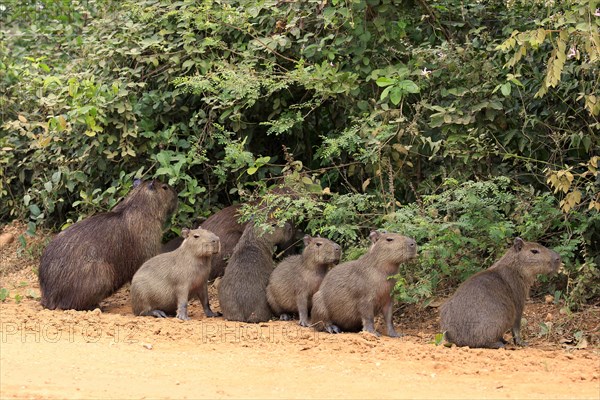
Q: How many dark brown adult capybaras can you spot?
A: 2